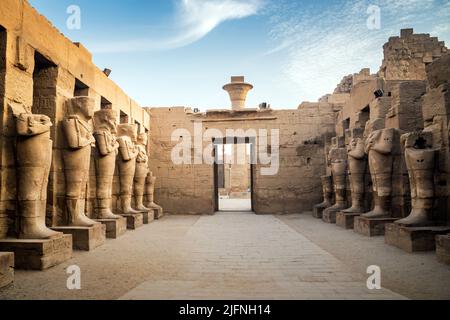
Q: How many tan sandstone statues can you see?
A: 11